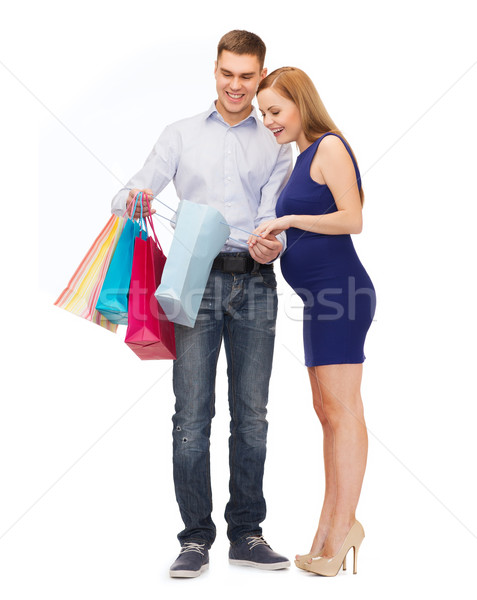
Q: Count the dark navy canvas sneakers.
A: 2